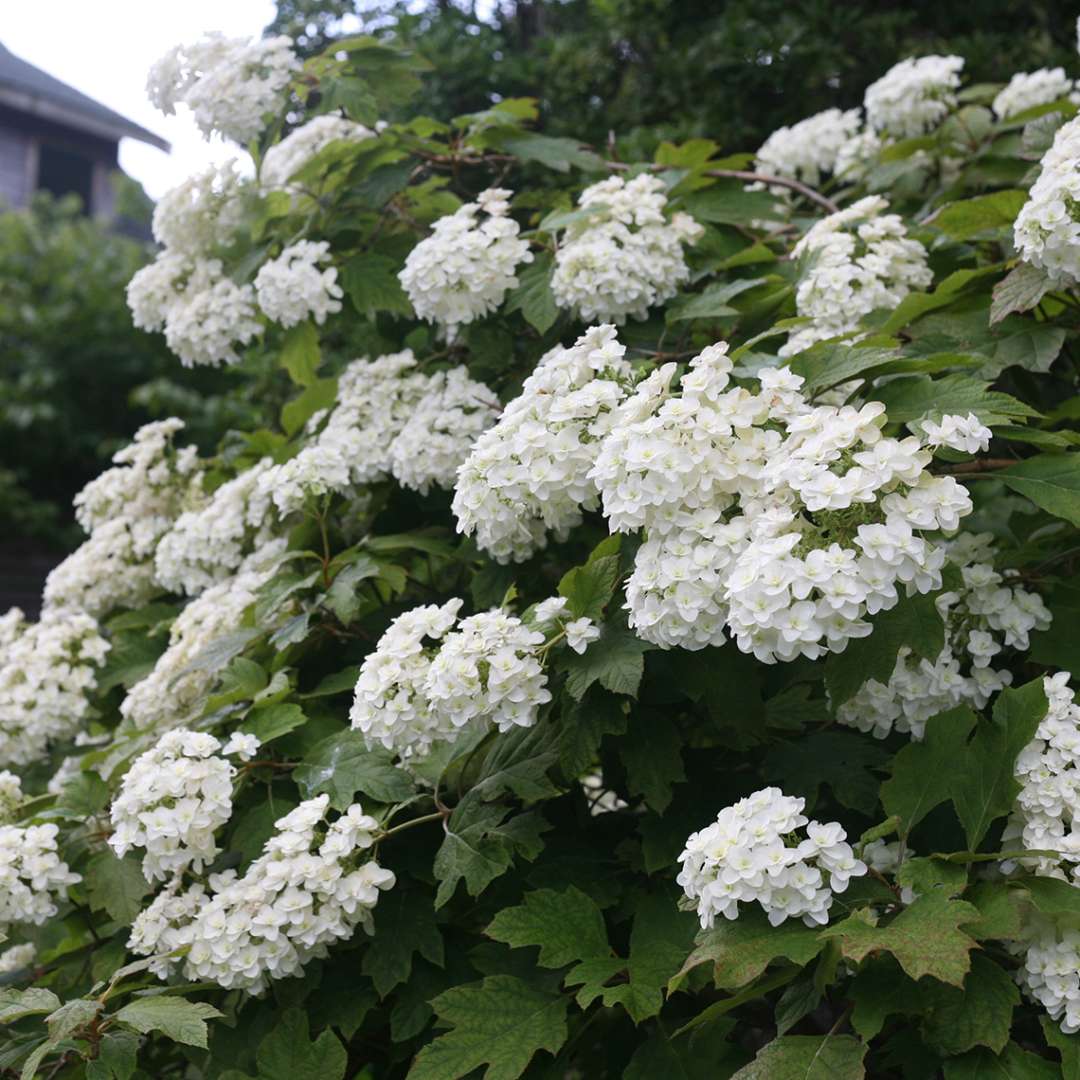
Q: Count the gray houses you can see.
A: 1